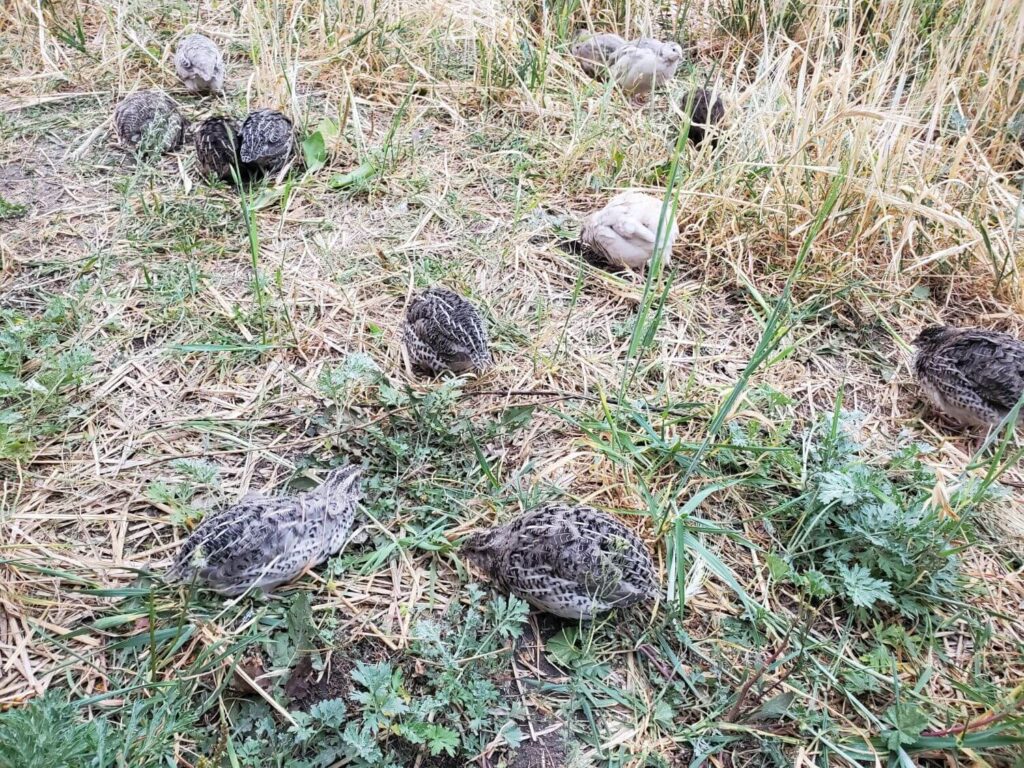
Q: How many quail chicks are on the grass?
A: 12